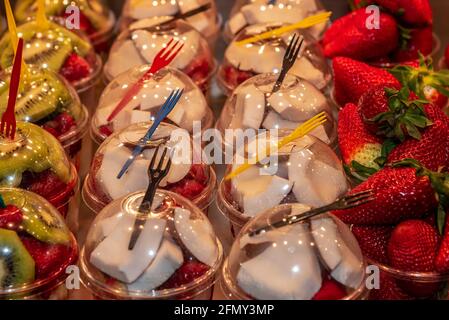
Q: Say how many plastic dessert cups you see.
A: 15